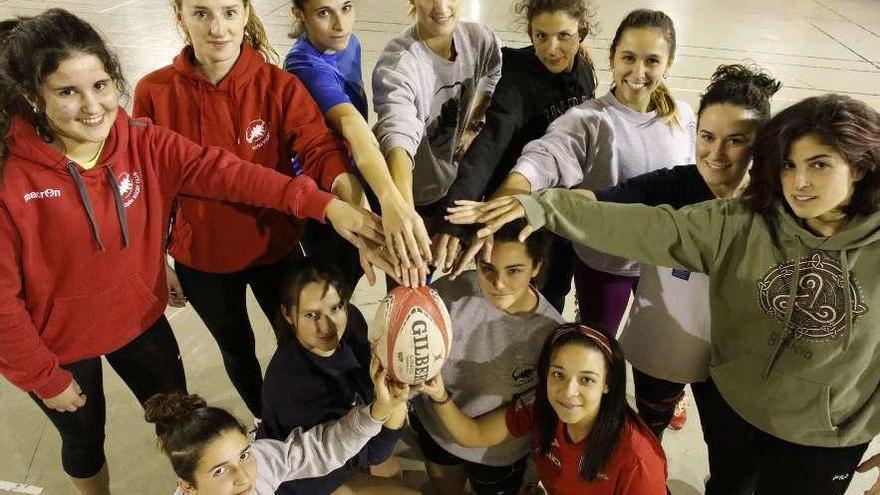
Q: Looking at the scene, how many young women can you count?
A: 12